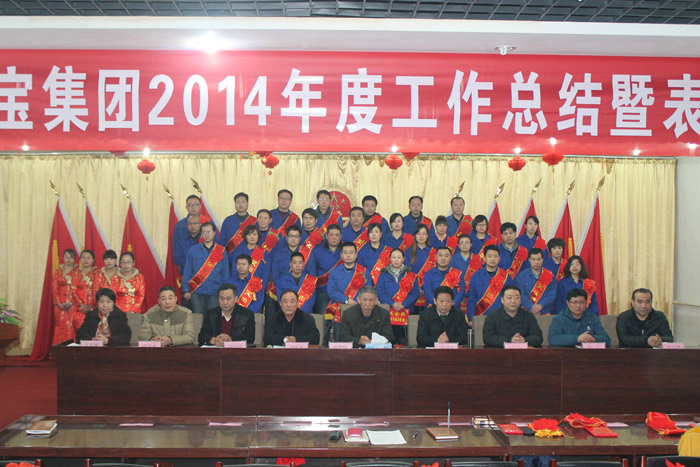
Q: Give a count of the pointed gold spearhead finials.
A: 10